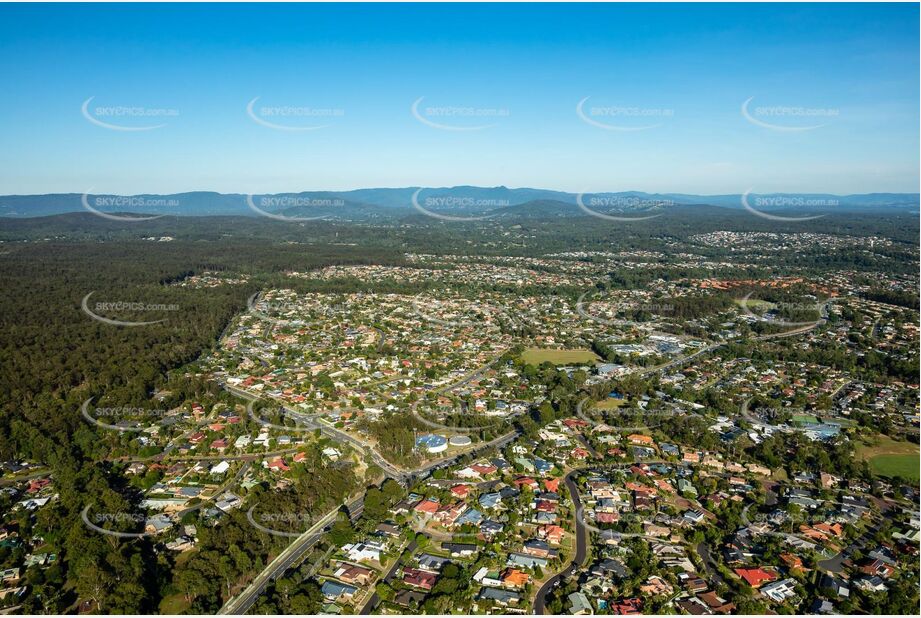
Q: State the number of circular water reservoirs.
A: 2